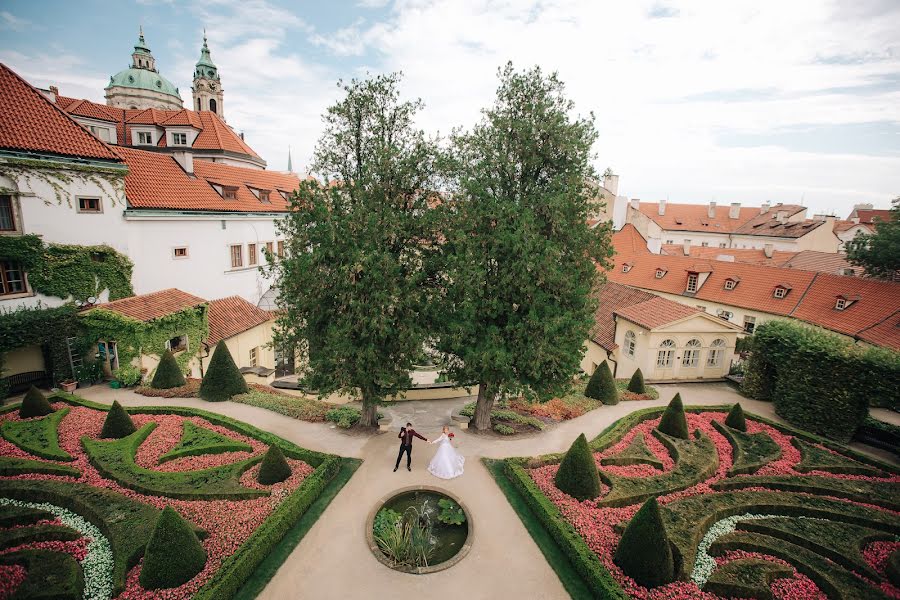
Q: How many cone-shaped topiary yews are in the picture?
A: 12